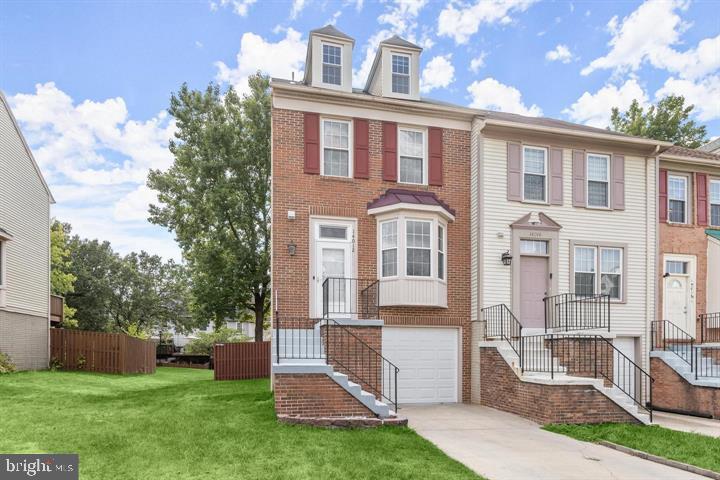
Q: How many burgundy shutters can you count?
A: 6